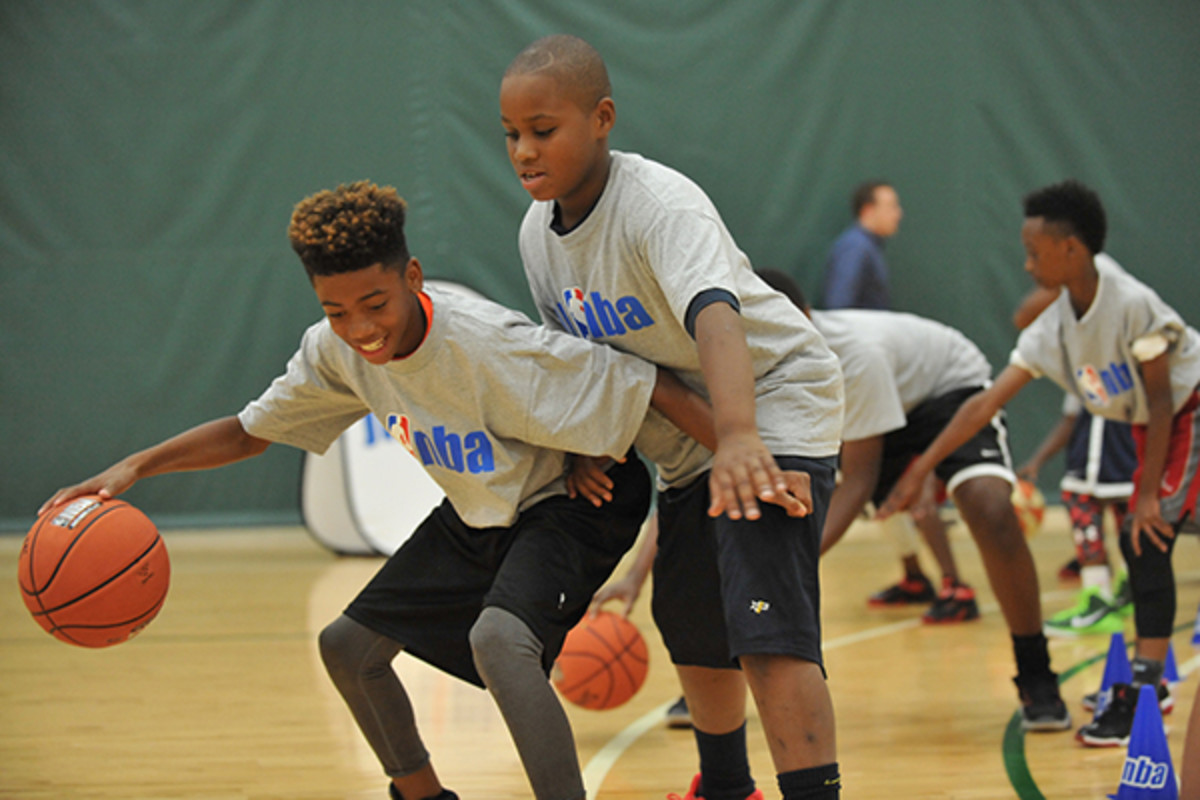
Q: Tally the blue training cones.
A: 4